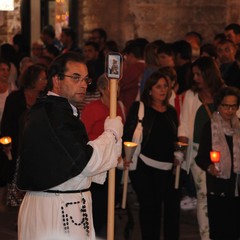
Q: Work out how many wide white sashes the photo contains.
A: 1